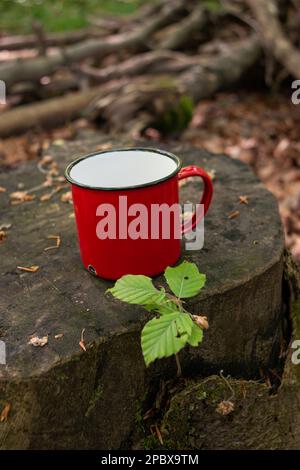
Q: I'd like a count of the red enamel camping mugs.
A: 1